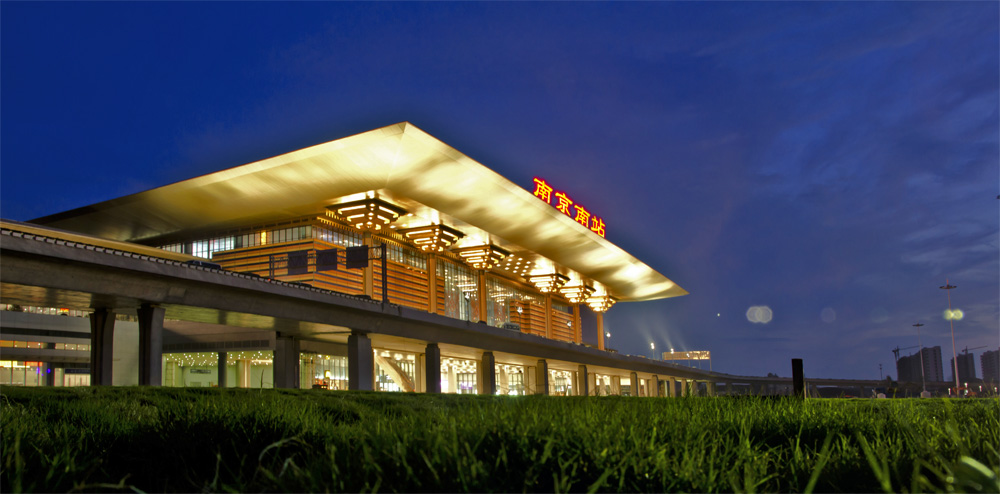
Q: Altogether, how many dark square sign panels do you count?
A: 3